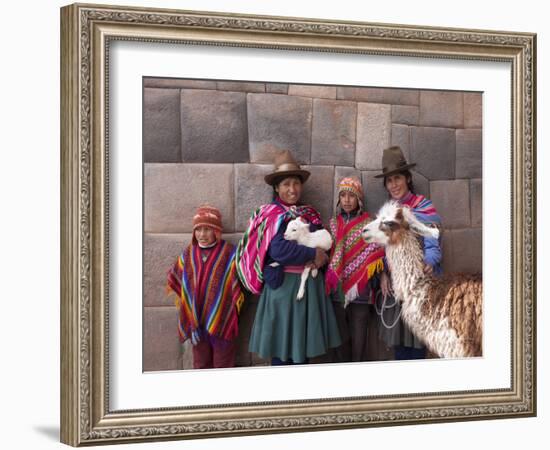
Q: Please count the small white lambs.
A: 1